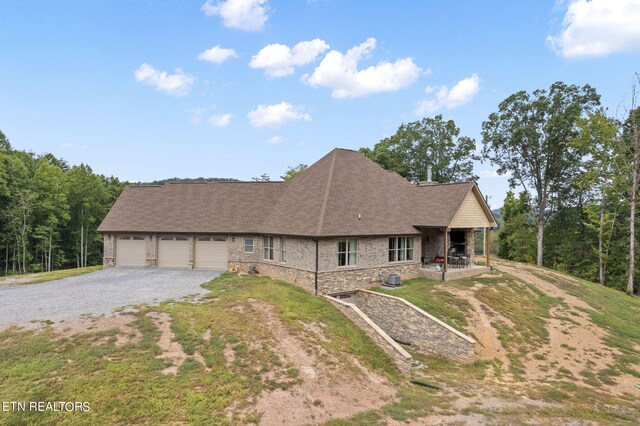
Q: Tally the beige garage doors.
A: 3